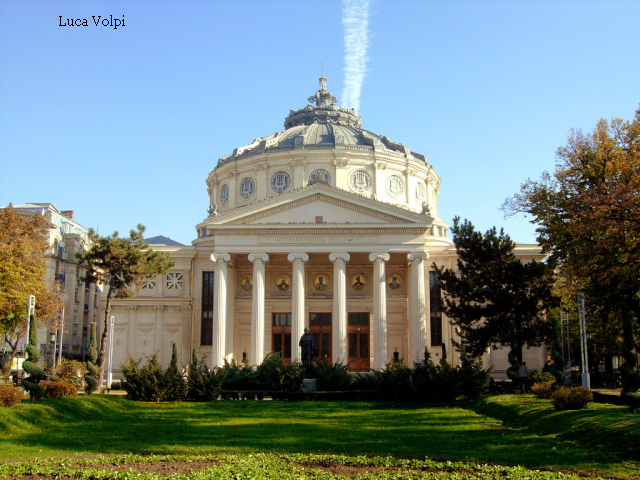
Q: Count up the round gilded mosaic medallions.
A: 5